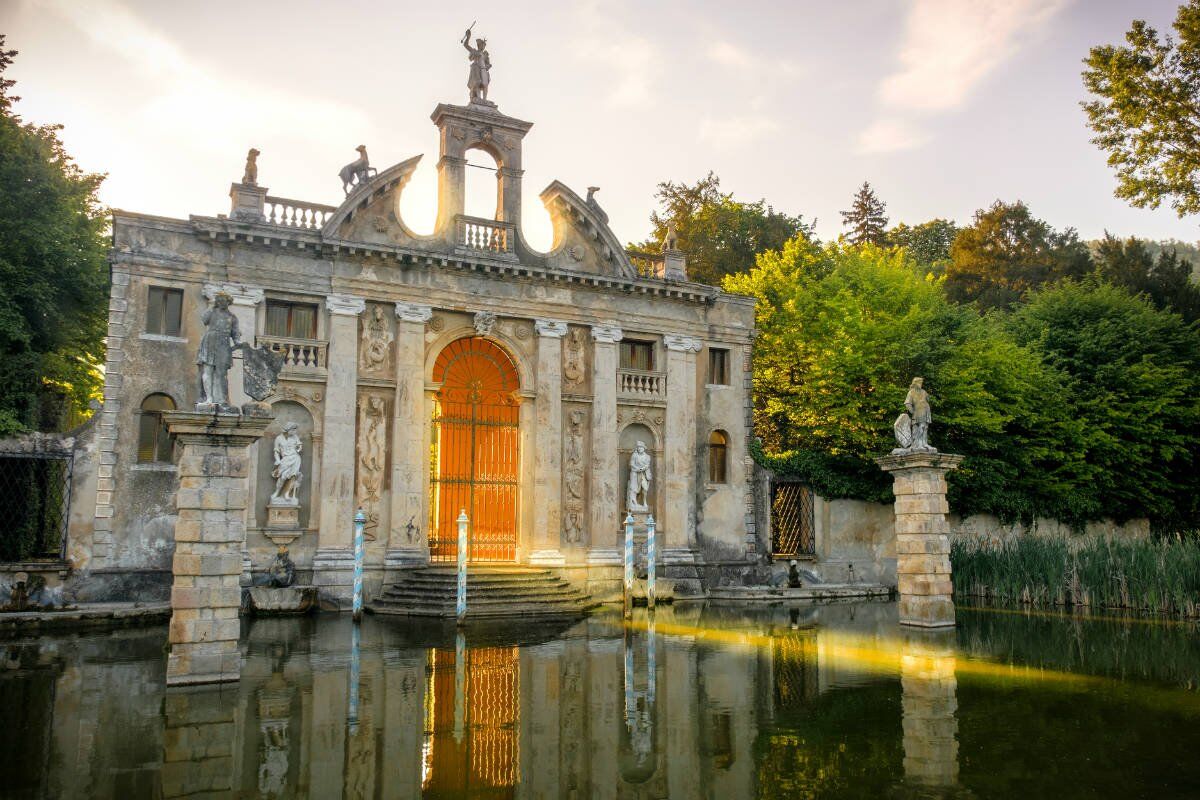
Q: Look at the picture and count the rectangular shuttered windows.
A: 4